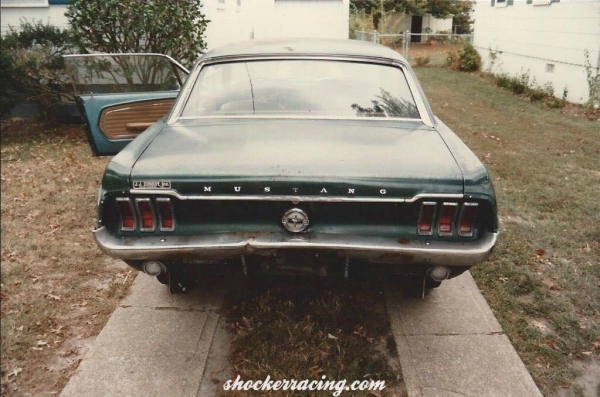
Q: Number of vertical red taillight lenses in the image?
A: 6